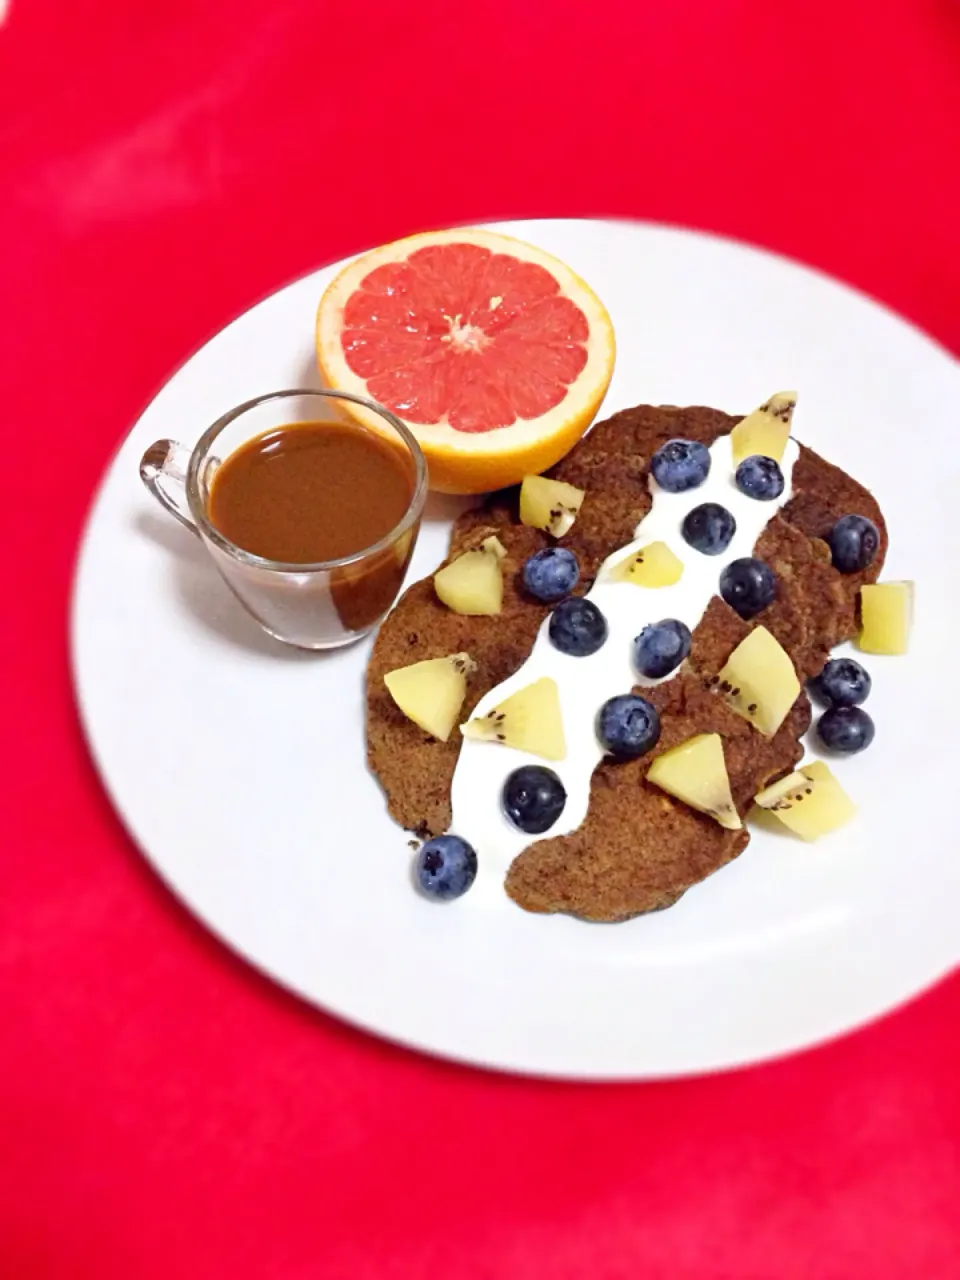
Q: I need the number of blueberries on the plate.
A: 13